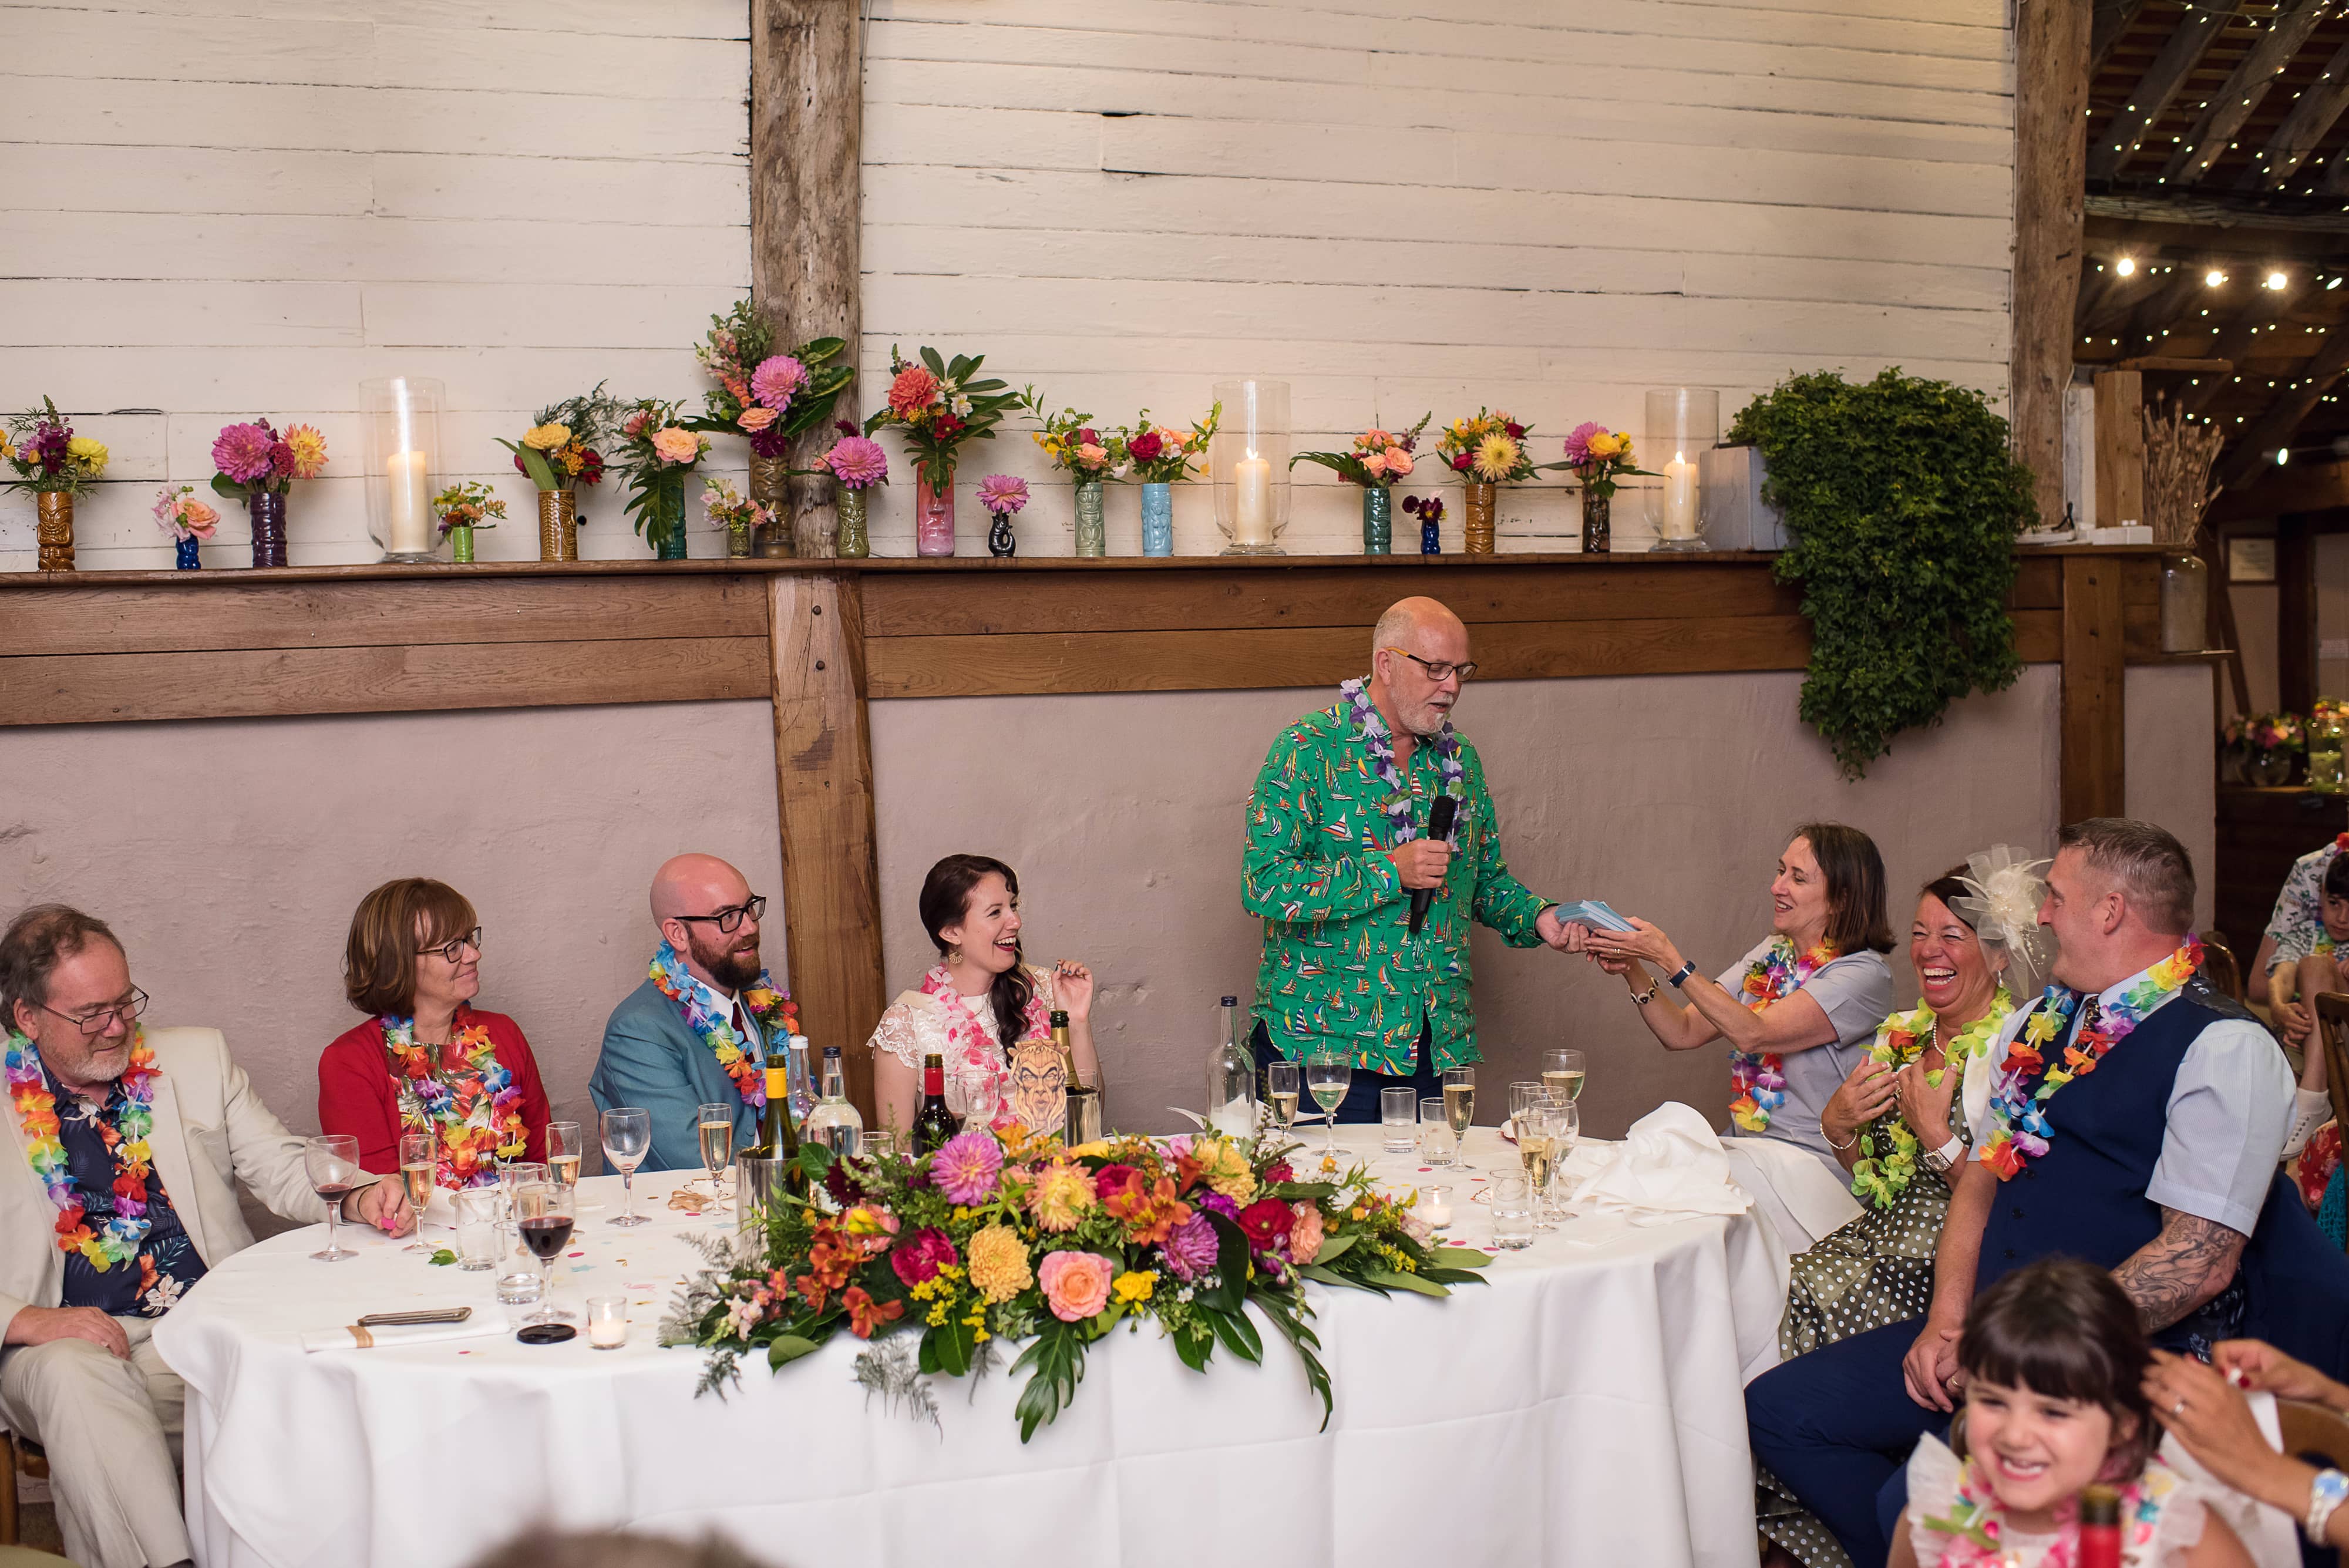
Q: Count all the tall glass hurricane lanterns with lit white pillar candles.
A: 3